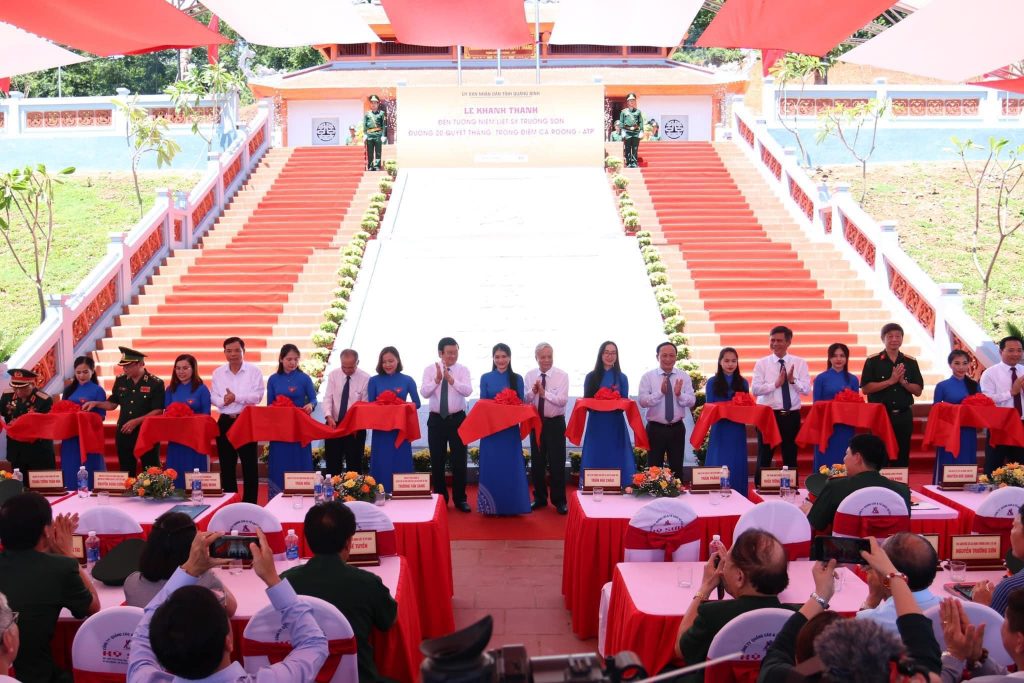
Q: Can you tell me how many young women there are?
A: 9